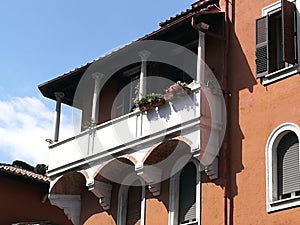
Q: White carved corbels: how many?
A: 4